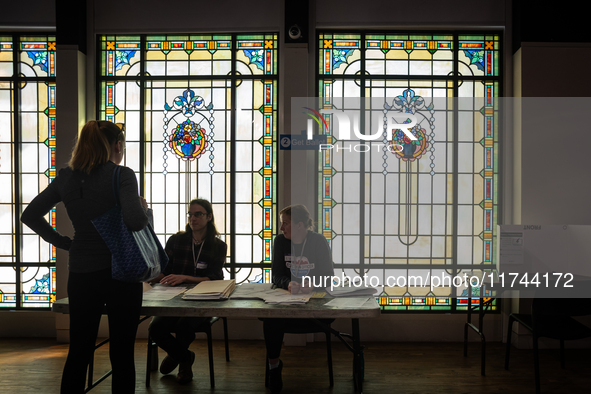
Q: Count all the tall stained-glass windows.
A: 3